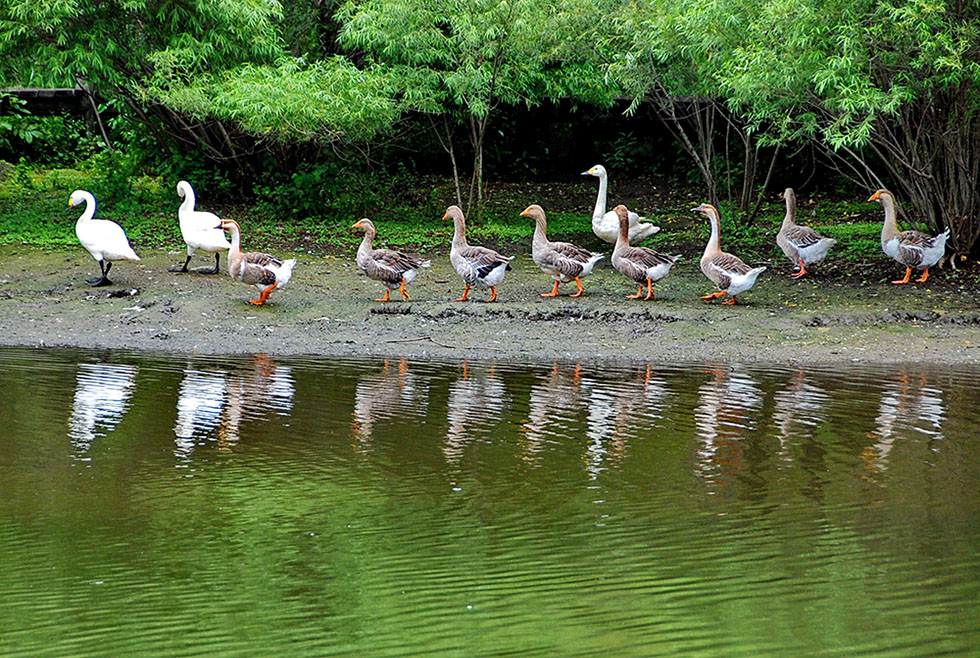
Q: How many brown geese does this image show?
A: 8